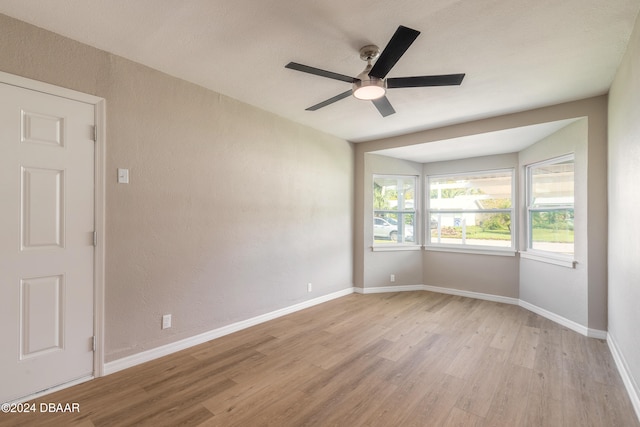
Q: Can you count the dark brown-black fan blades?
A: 5